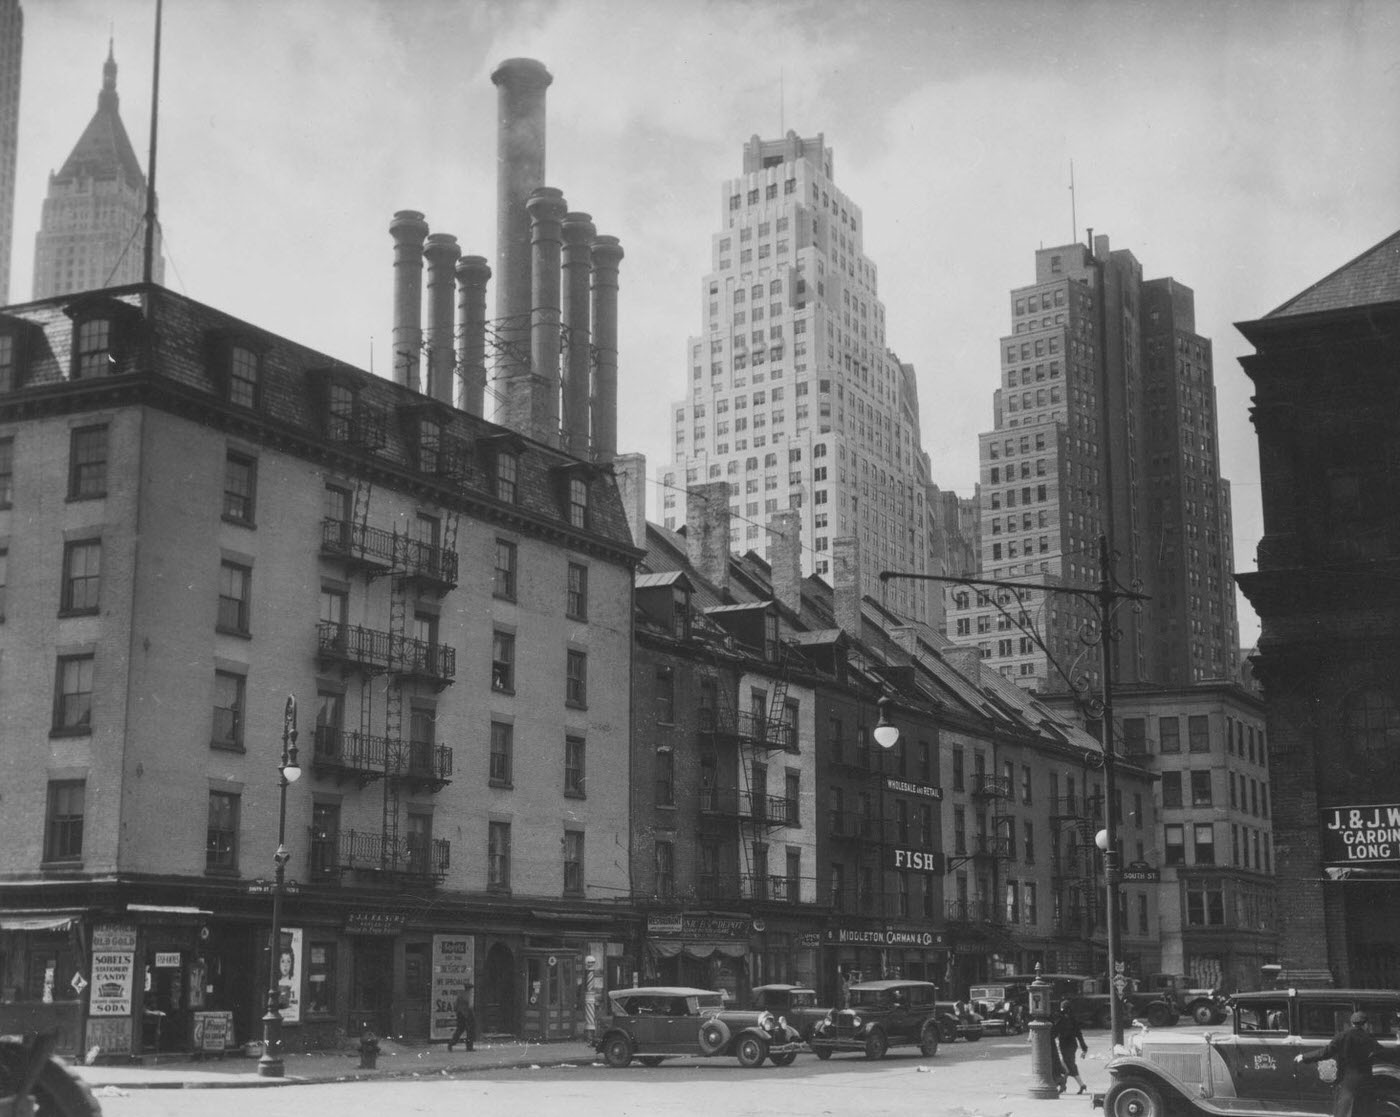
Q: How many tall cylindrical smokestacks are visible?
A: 7